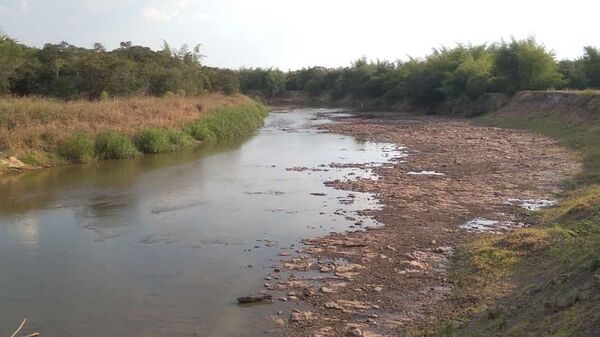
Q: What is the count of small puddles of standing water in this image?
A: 3